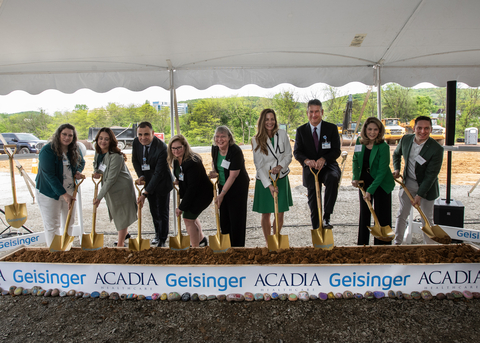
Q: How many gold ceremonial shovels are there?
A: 10